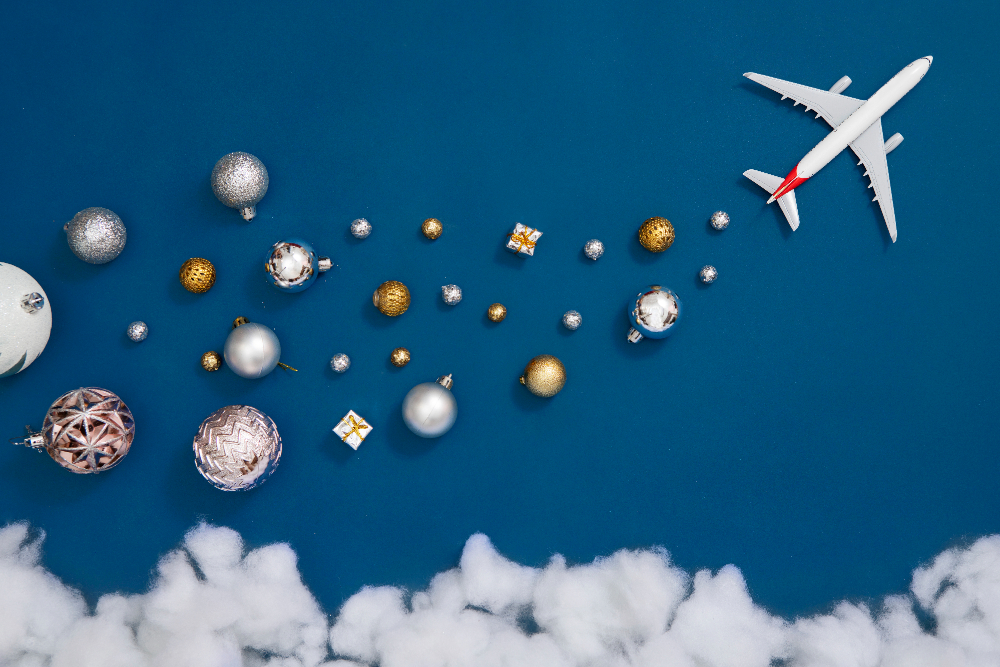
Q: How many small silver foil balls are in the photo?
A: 8